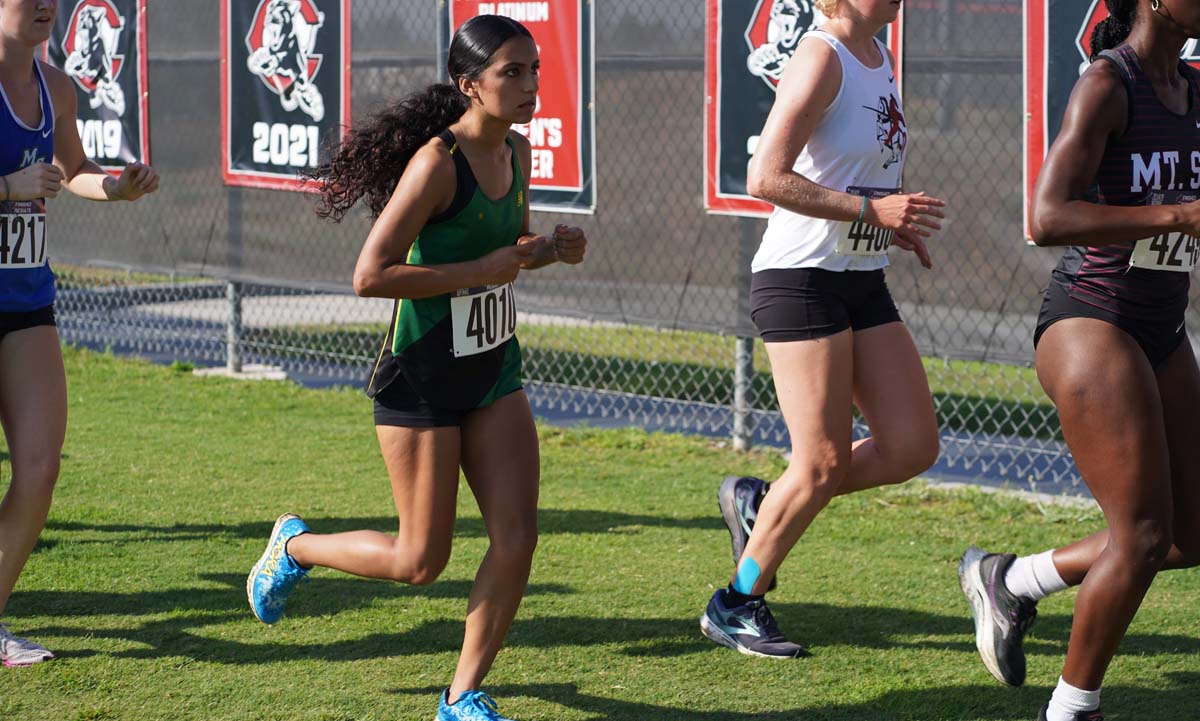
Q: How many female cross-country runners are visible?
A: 4